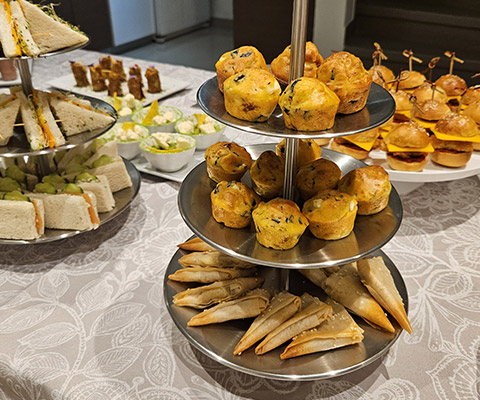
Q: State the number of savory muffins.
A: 13